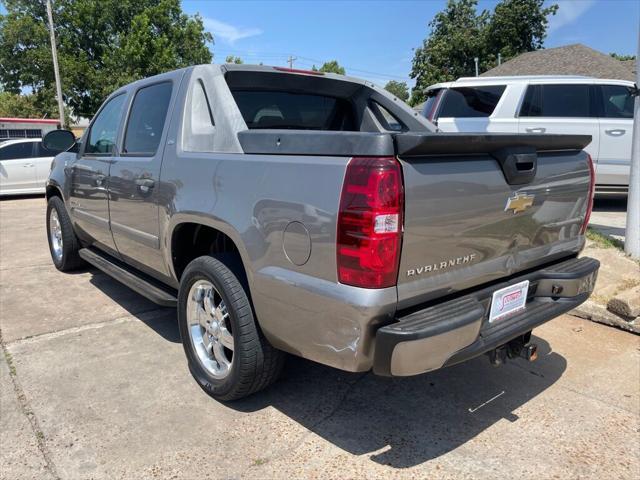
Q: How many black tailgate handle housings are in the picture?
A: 1